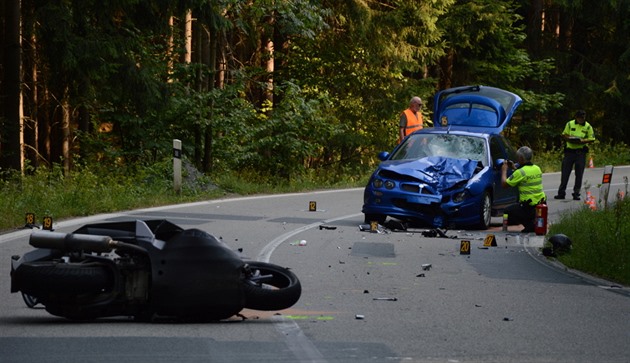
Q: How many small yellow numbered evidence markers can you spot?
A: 7